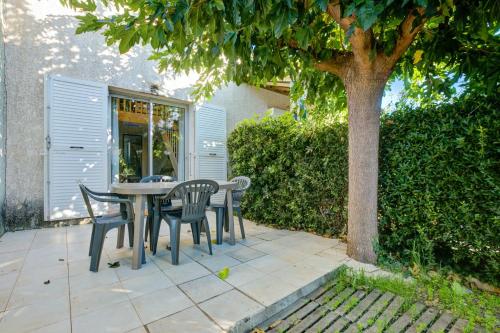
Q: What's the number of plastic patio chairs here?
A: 4